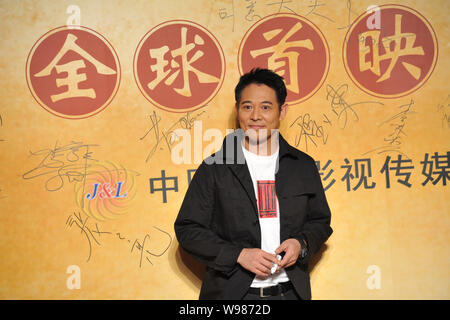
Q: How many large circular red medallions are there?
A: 4